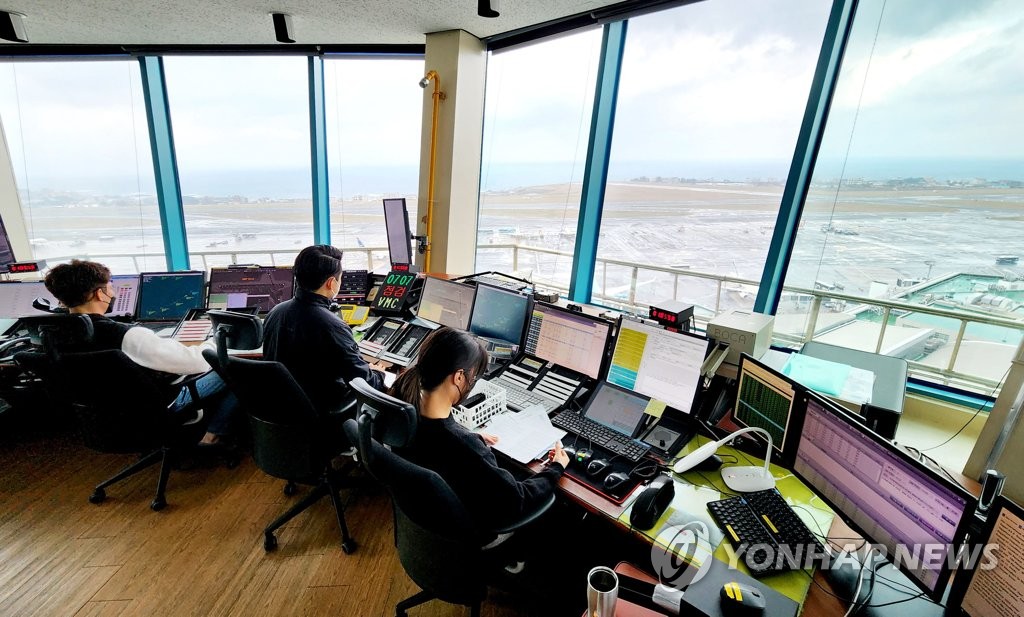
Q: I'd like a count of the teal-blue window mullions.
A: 4